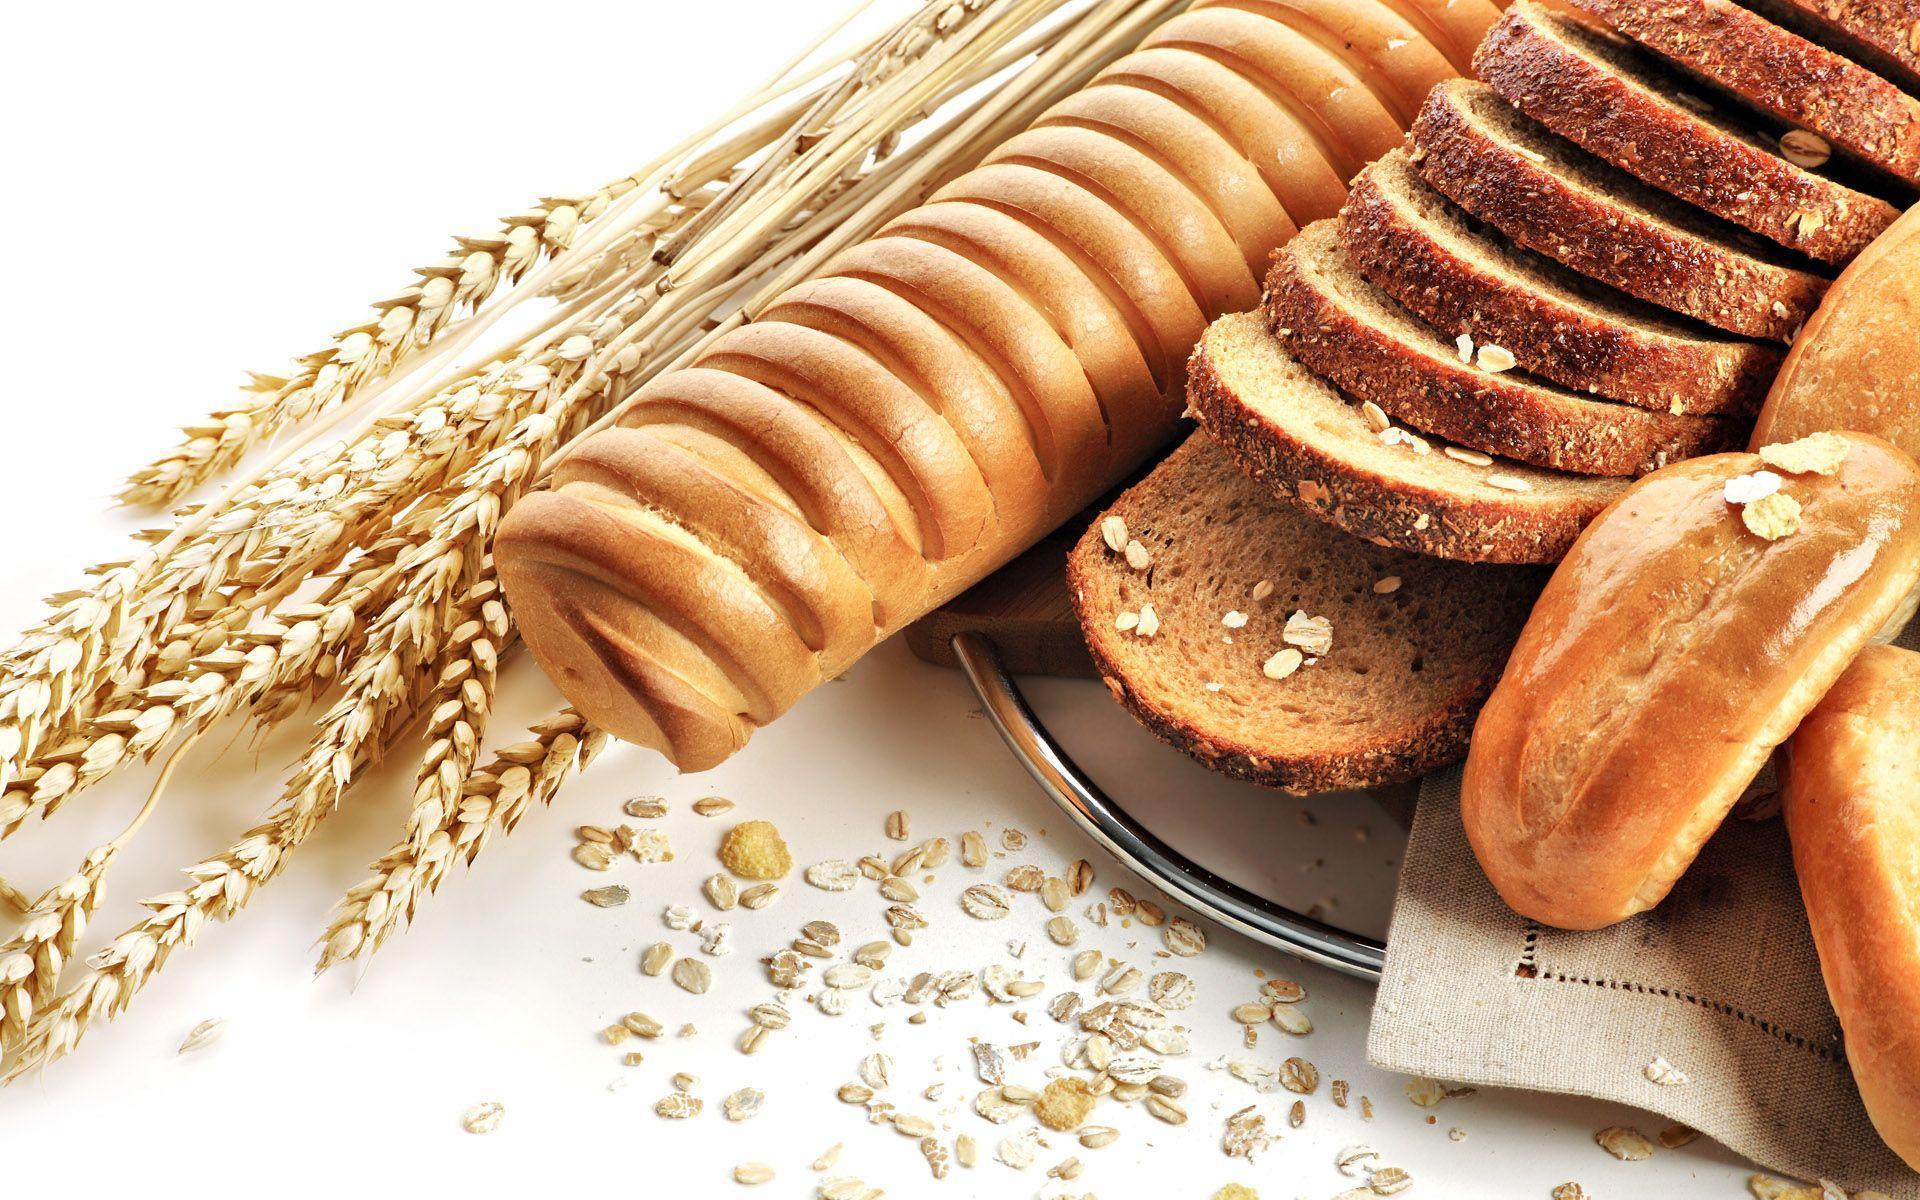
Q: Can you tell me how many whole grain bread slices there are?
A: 8